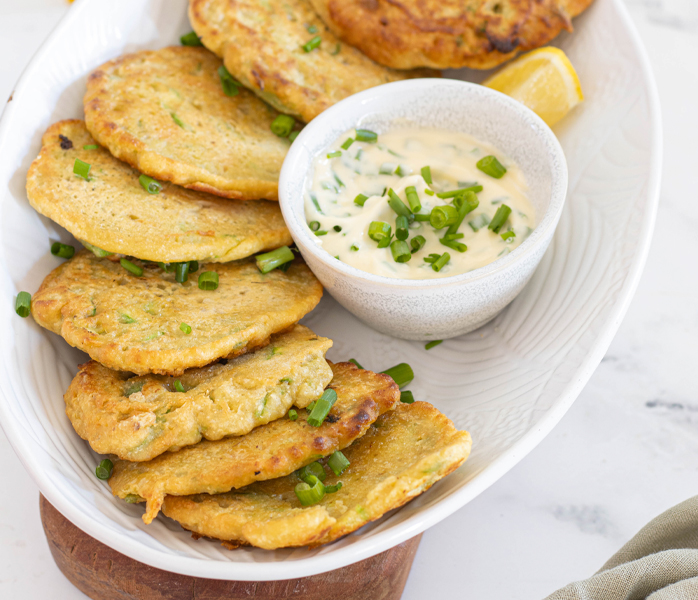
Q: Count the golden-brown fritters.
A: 8